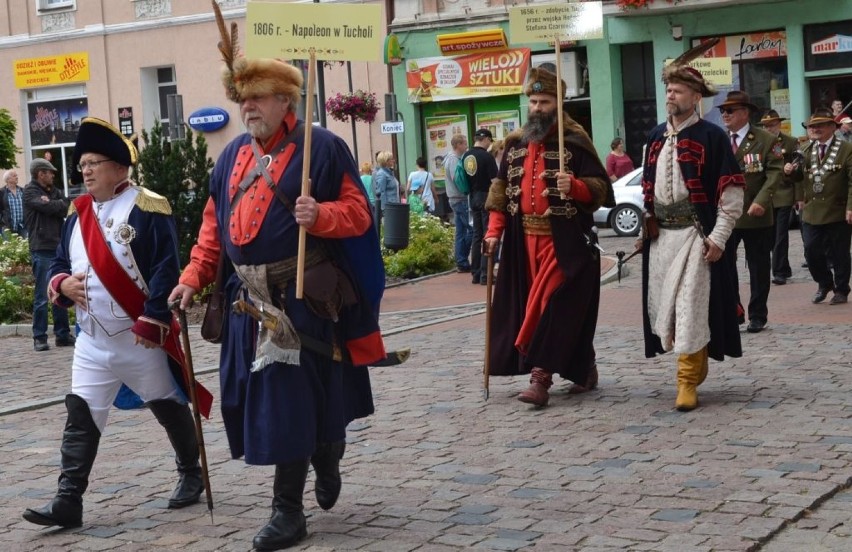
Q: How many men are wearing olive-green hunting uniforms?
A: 3